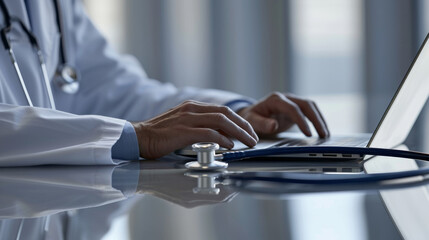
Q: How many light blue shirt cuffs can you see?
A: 2